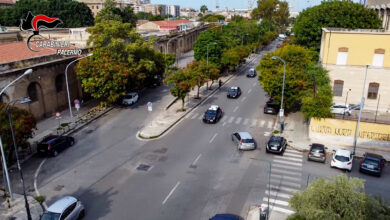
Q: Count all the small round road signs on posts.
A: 3